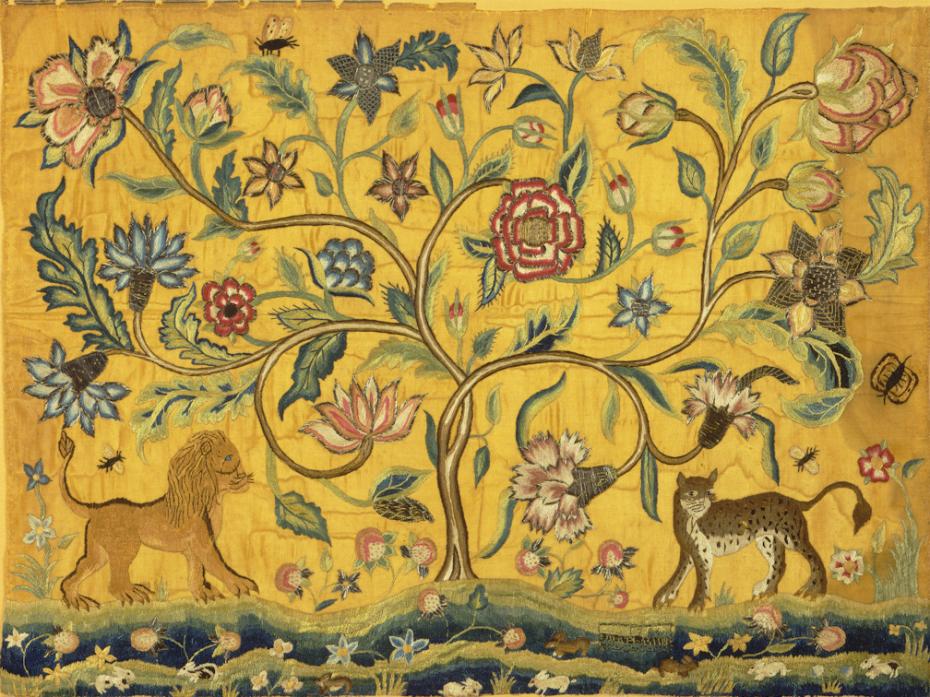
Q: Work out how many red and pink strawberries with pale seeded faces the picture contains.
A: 13